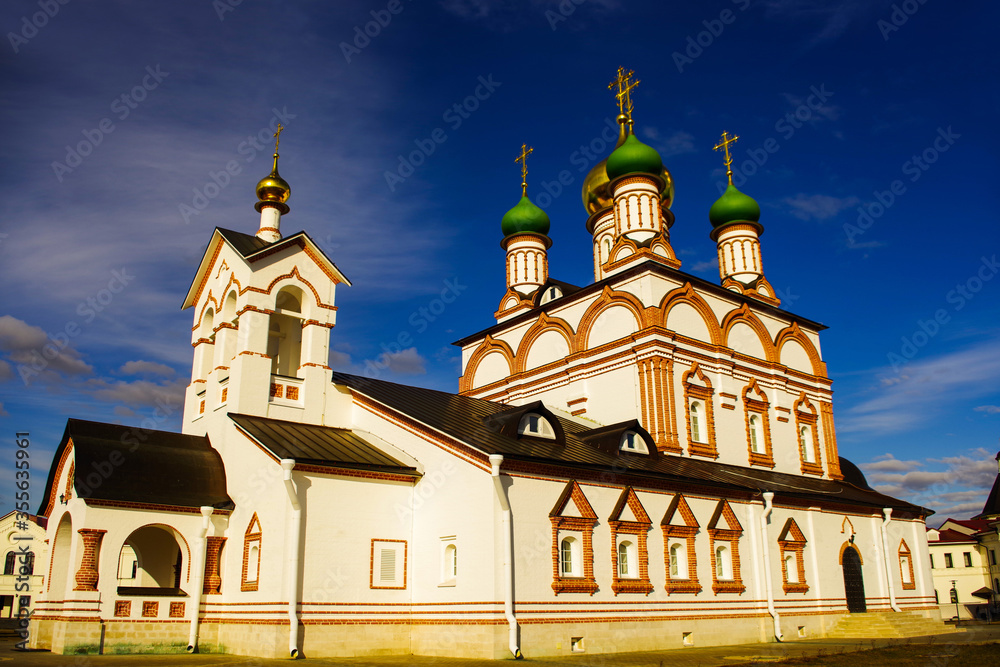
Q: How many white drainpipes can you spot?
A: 5